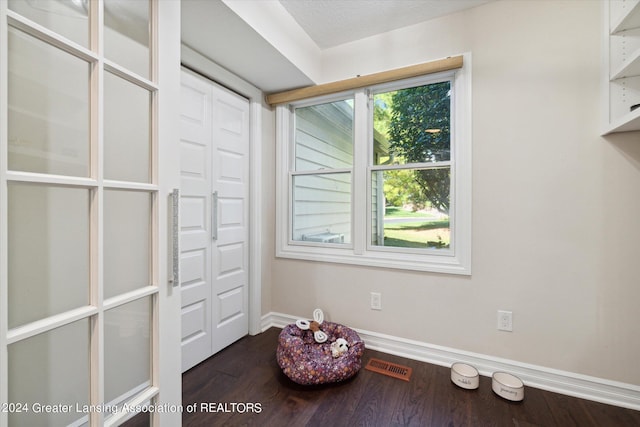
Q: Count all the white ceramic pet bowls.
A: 2